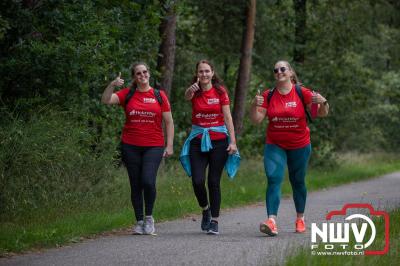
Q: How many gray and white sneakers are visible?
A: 2